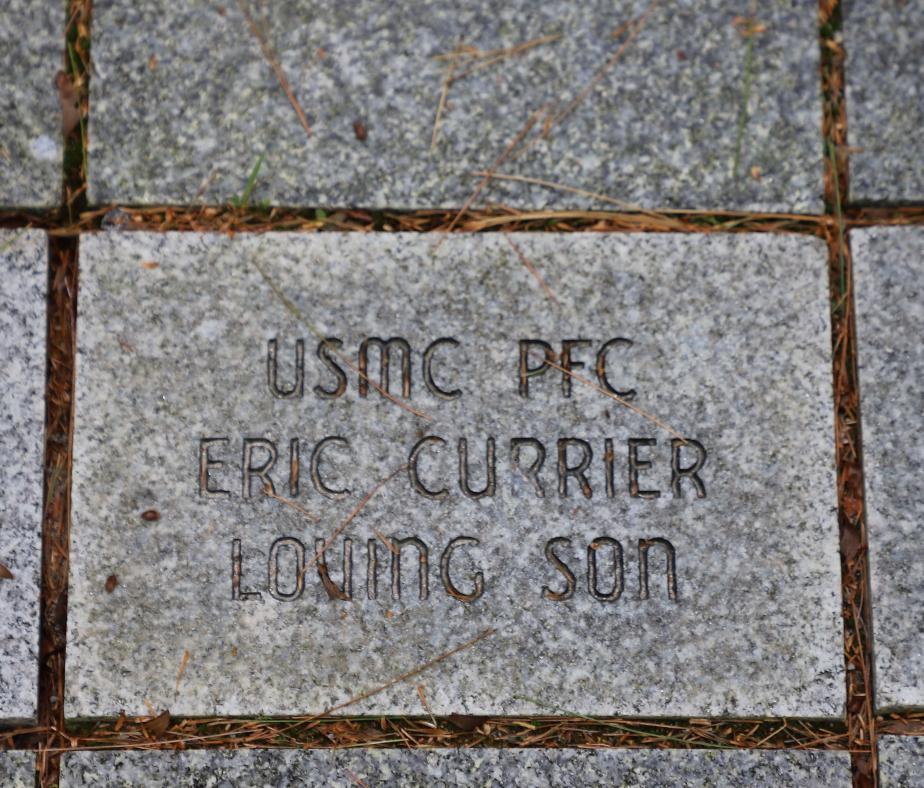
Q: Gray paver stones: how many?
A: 9